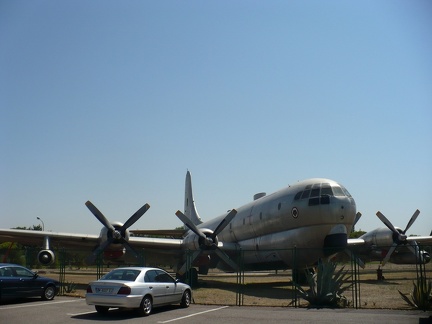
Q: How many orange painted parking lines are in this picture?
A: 0